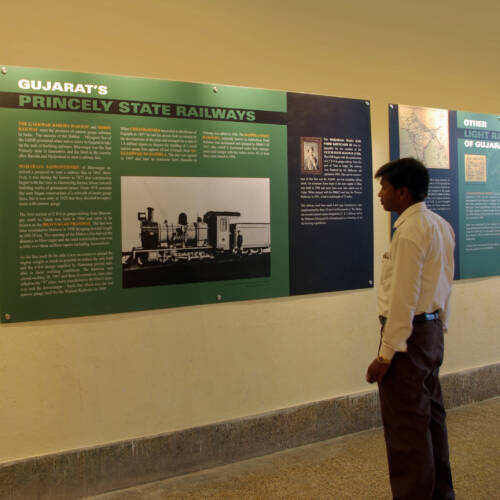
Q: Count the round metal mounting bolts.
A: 7